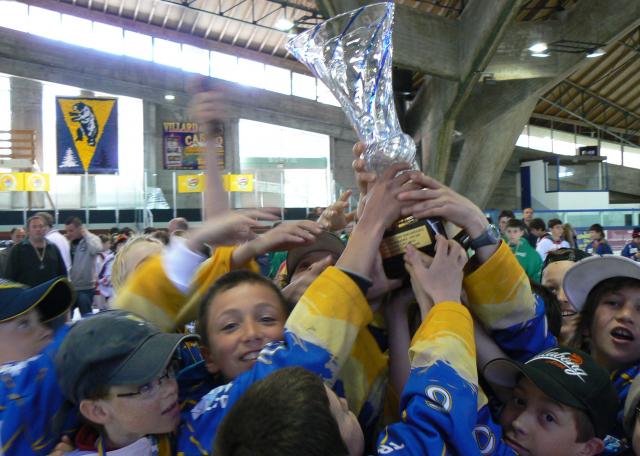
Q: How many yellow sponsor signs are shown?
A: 4